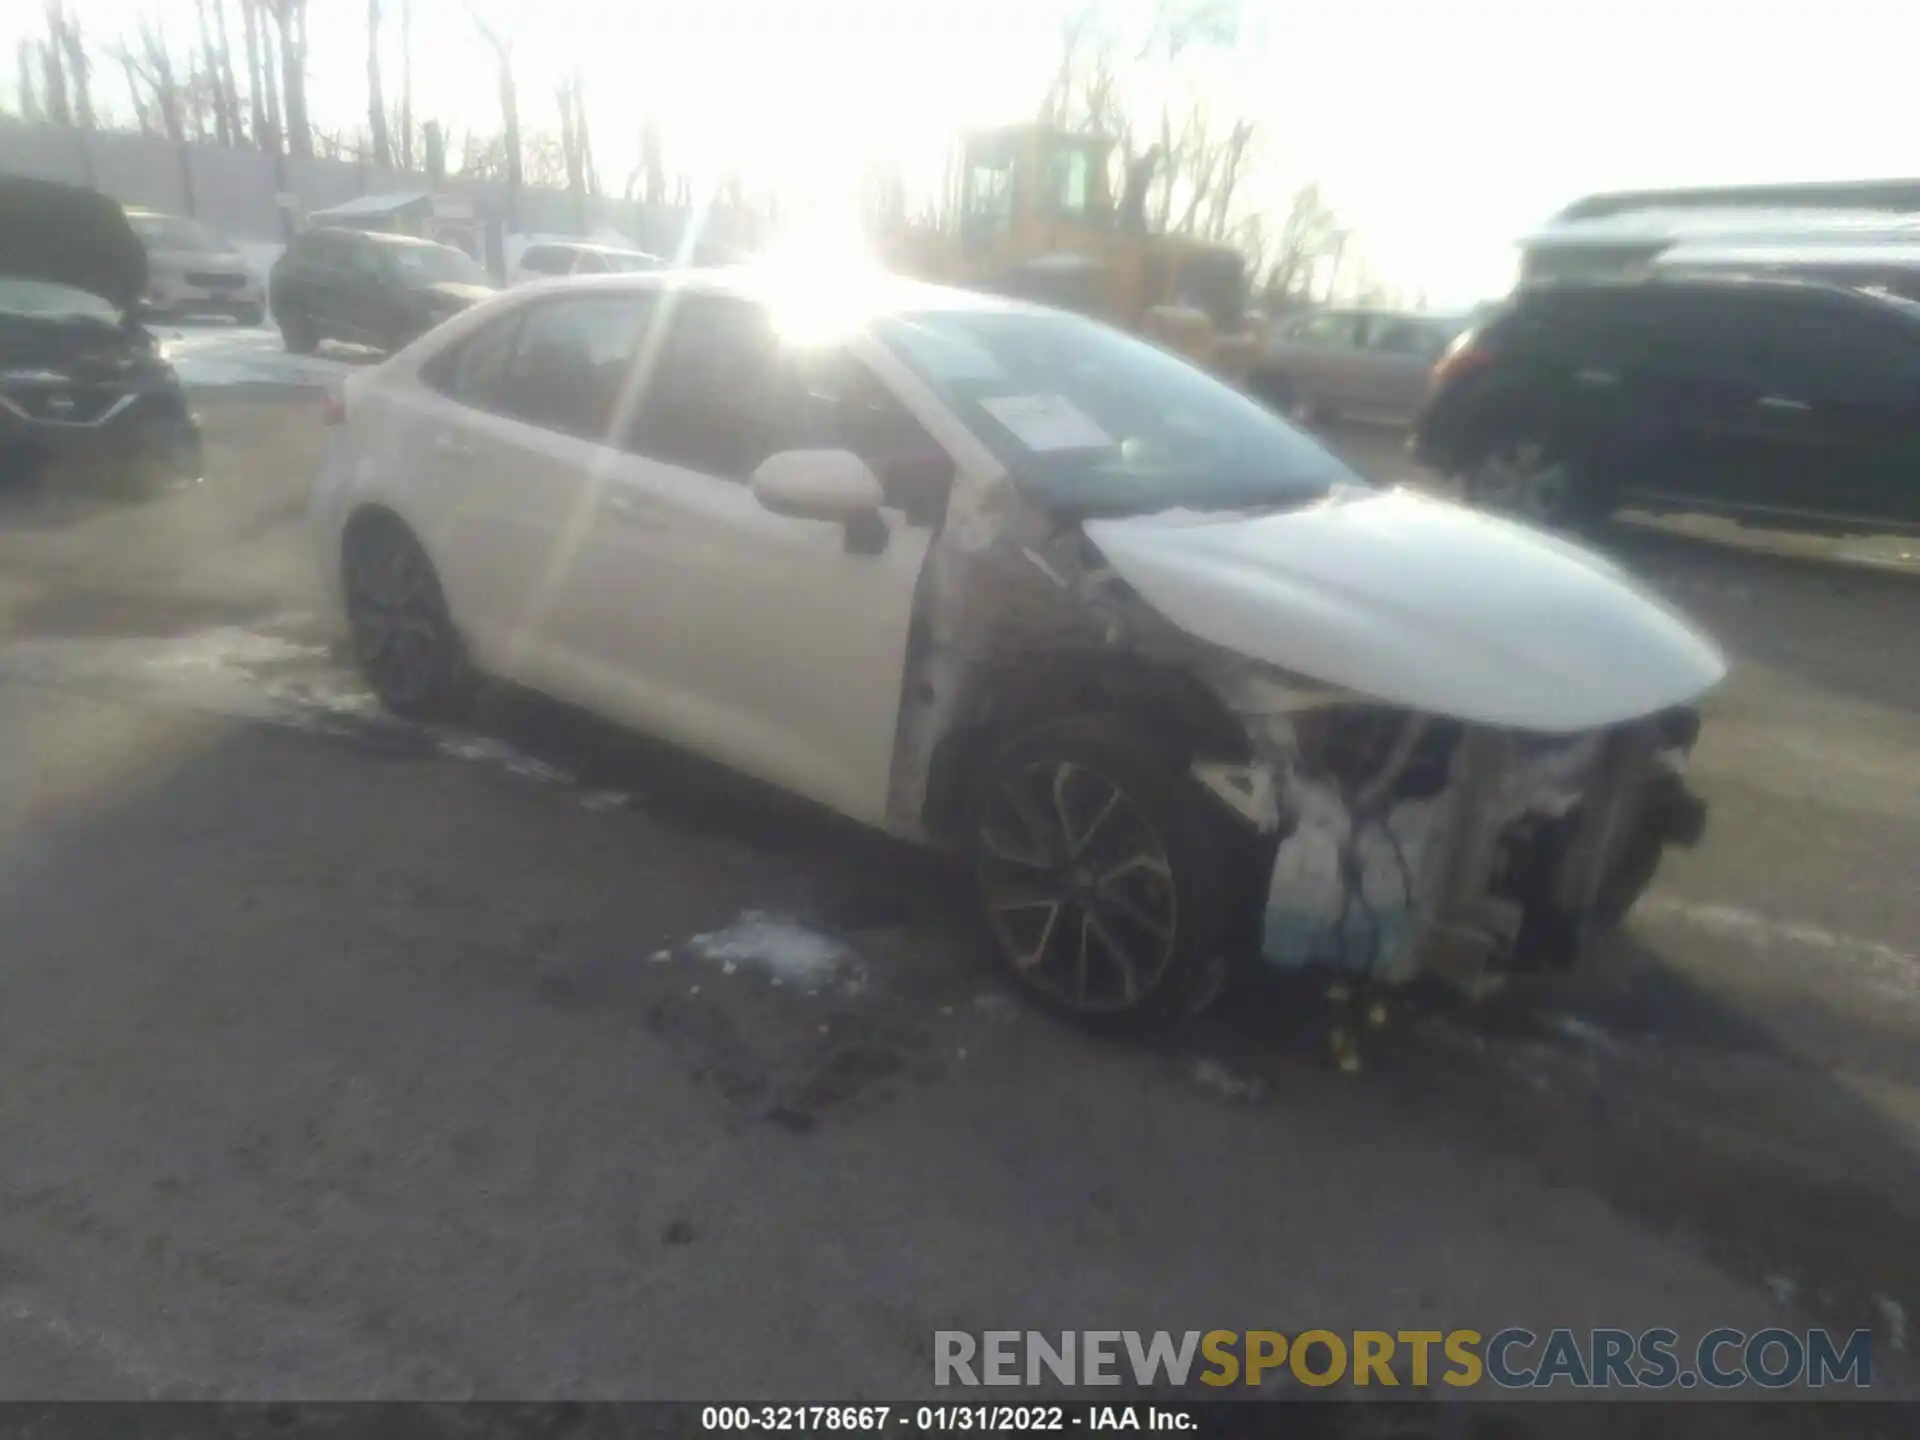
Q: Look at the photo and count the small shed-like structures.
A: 1